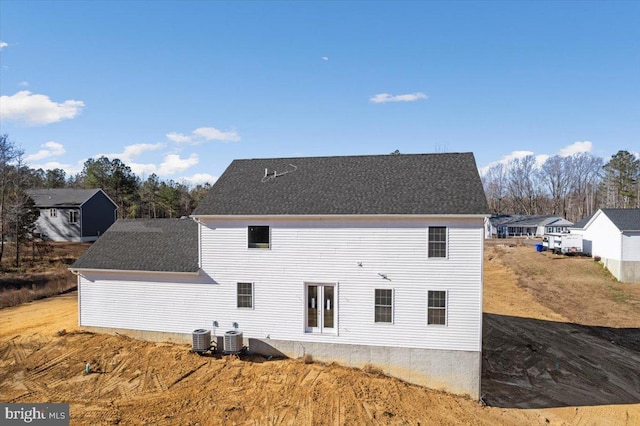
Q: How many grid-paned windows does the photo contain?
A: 4